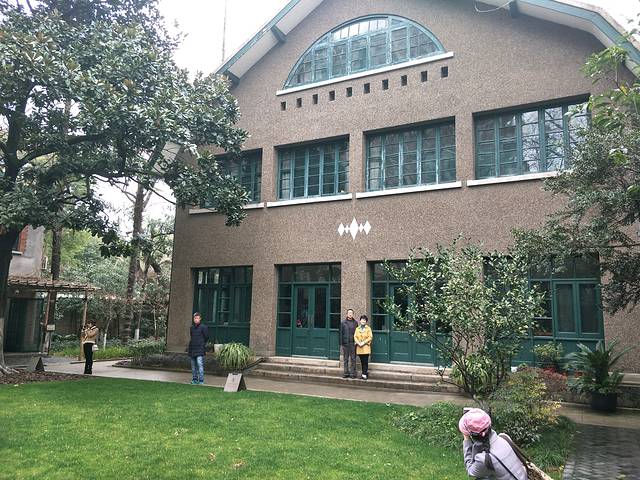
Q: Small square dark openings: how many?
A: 10